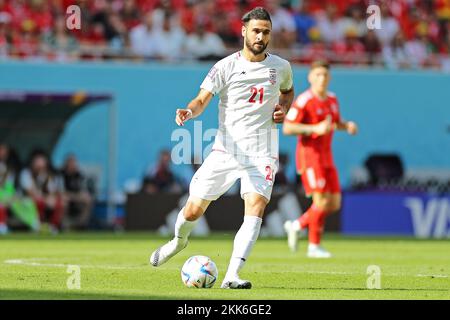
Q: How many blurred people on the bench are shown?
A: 3